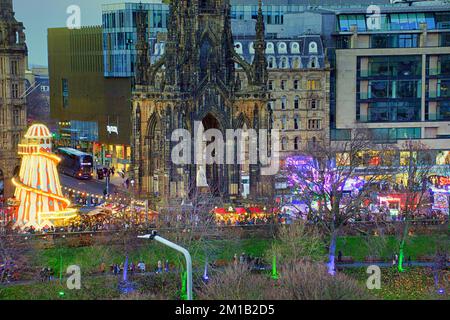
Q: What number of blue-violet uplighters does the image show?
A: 4